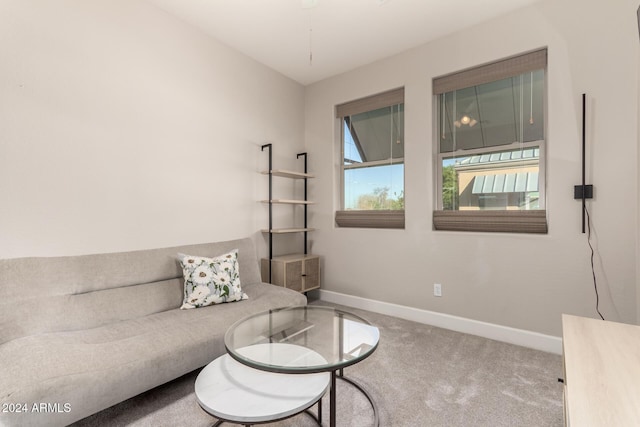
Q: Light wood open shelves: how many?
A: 3